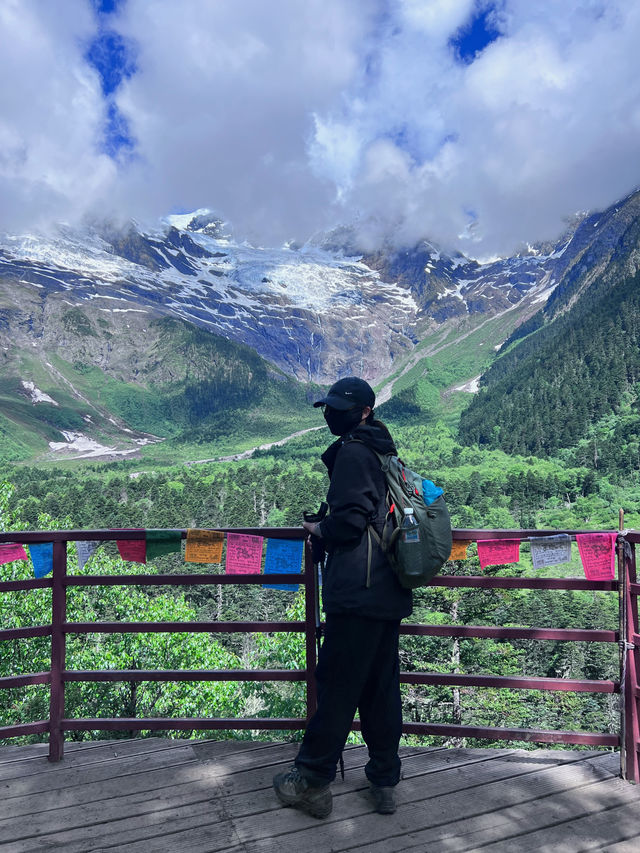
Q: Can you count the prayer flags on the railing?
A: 12